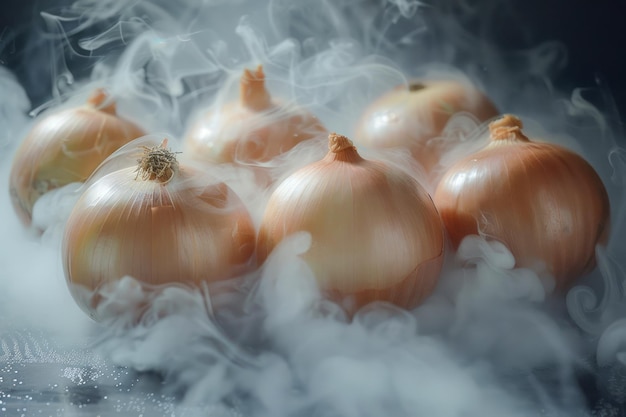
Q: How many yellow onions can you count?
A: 6